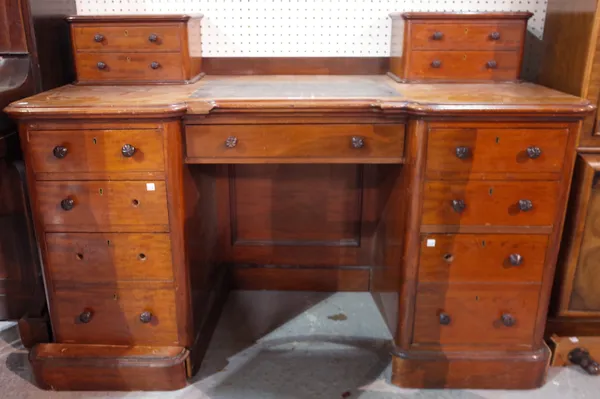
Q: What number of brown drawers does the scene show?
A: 13